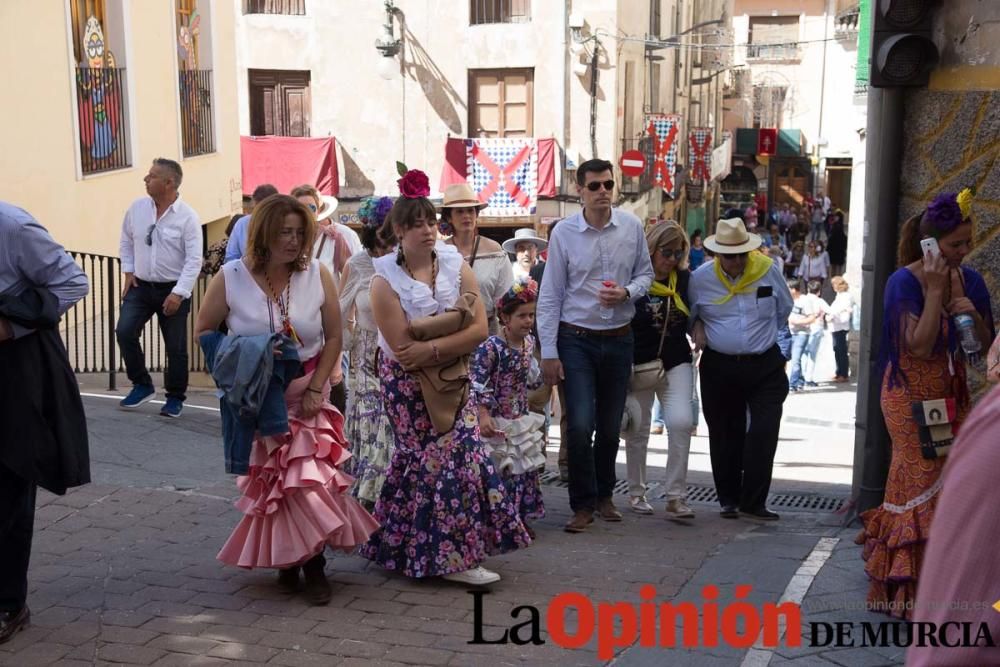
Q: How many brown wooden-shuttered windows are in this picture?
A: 2